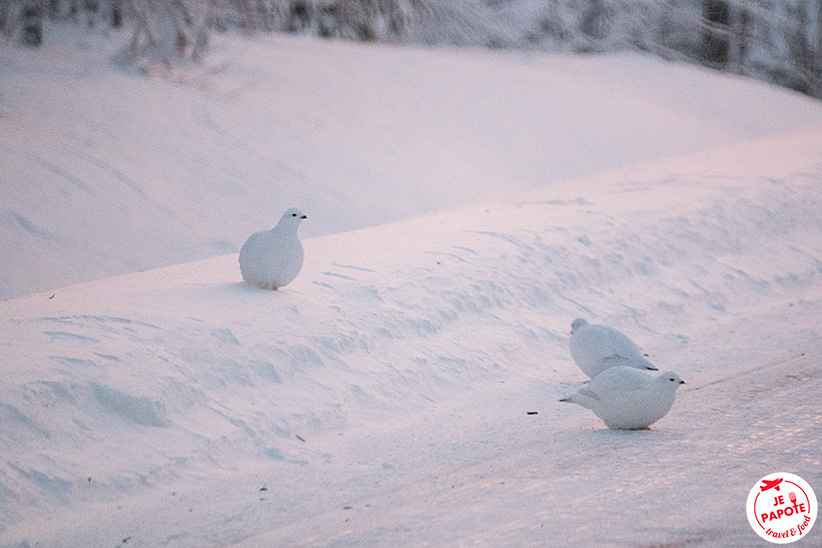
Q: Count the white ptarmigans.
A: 3